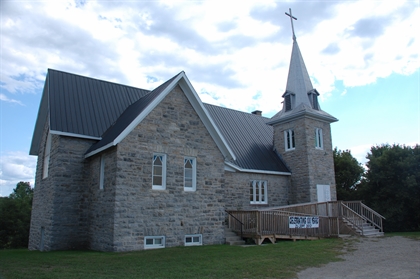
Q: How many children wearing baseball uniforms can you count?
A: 0